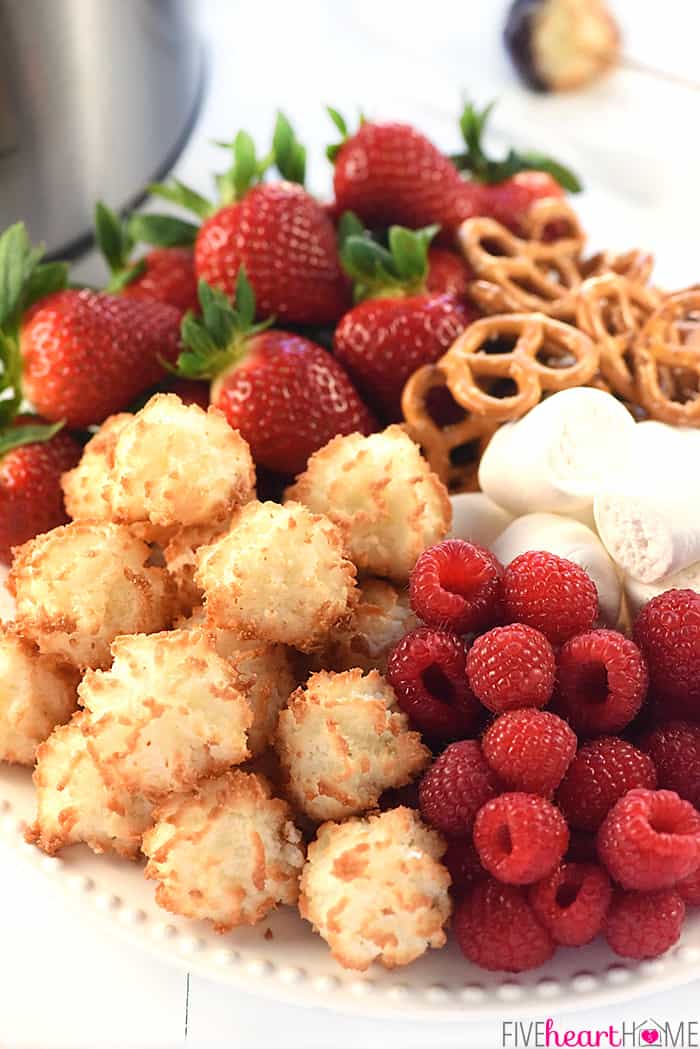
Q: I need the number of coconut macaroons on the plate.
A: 14